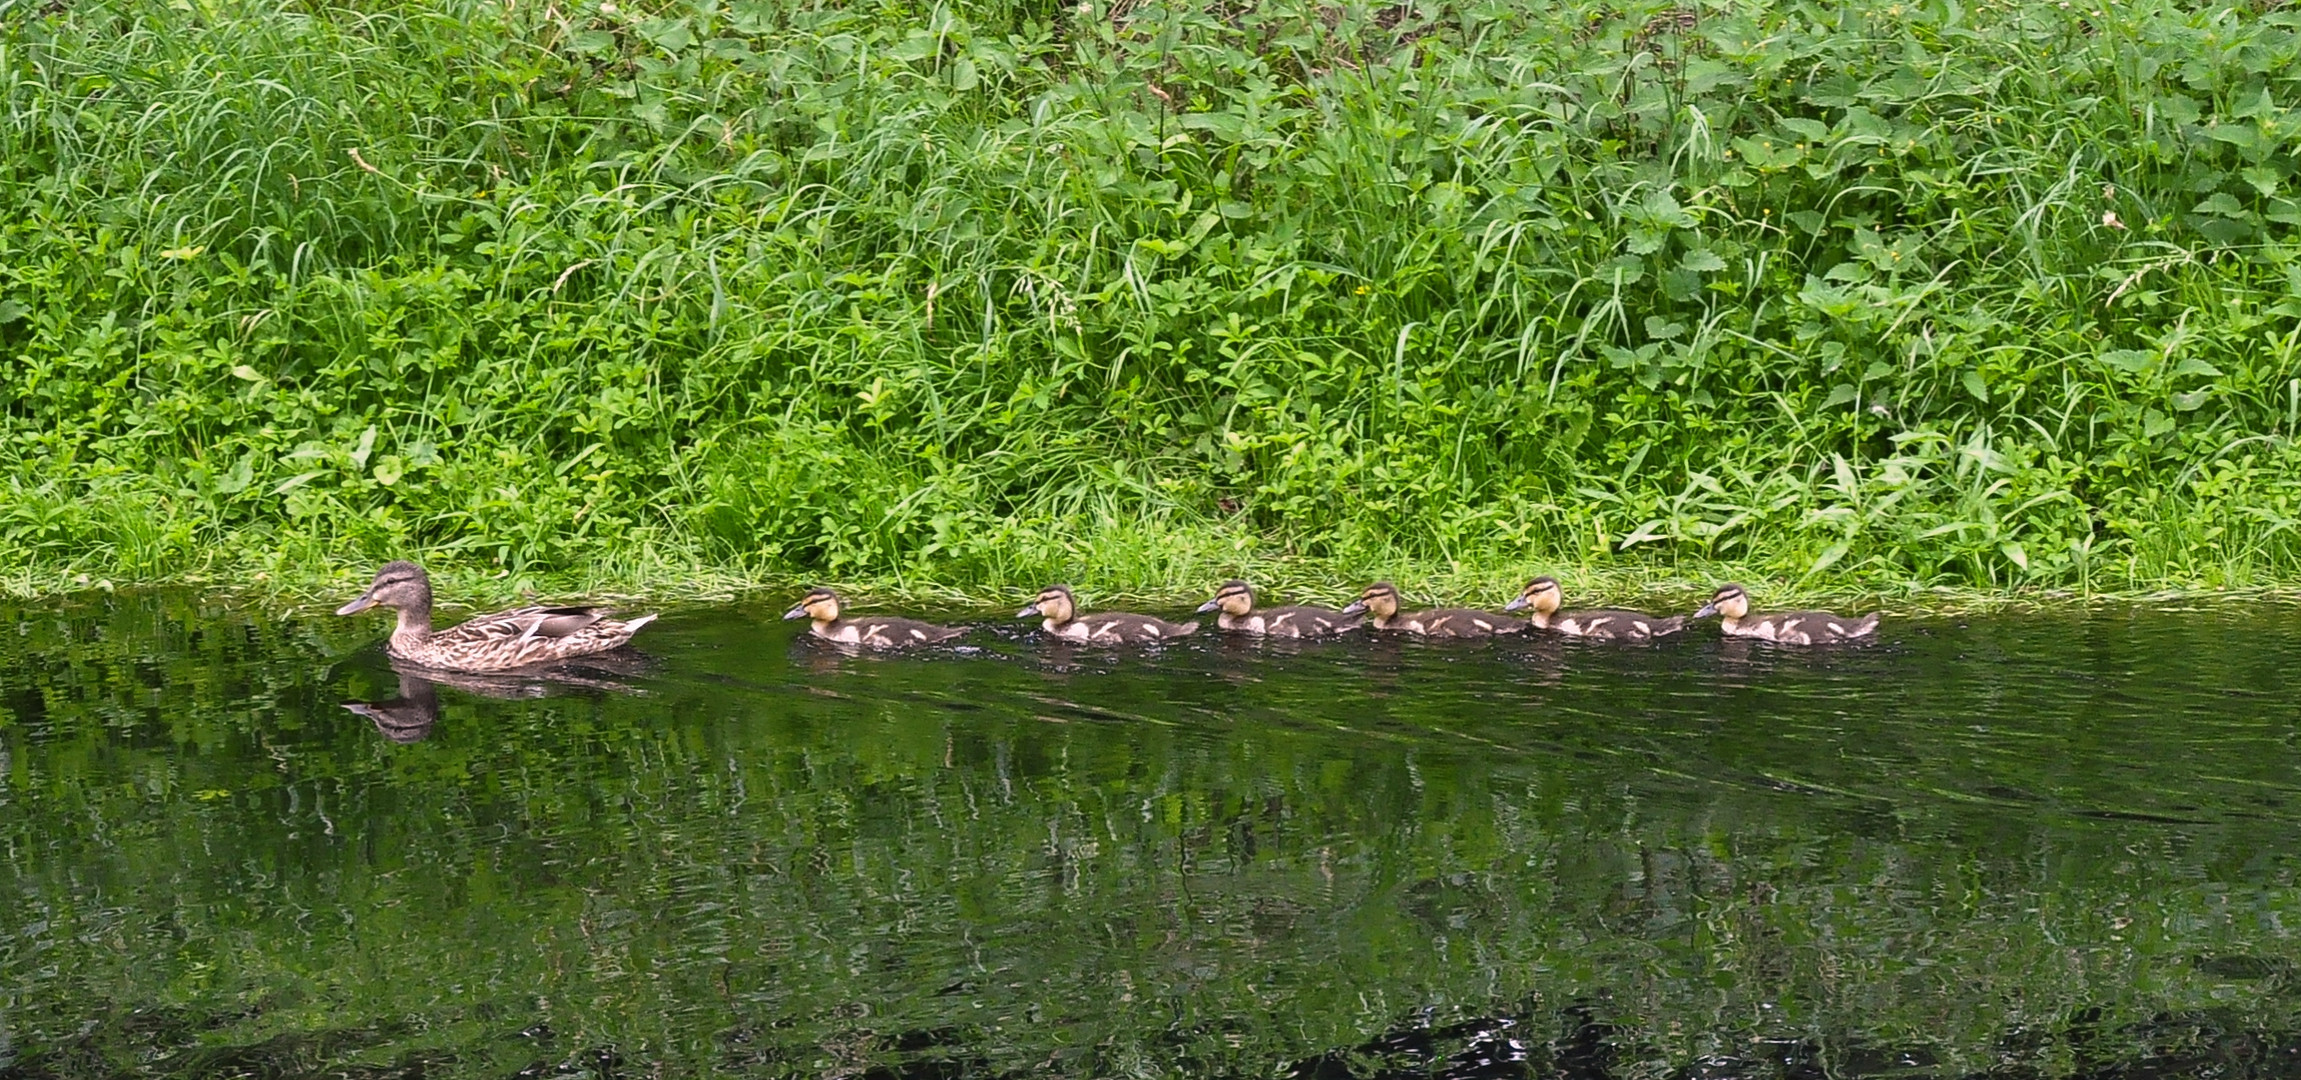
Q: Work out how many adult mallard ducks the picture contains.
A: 1